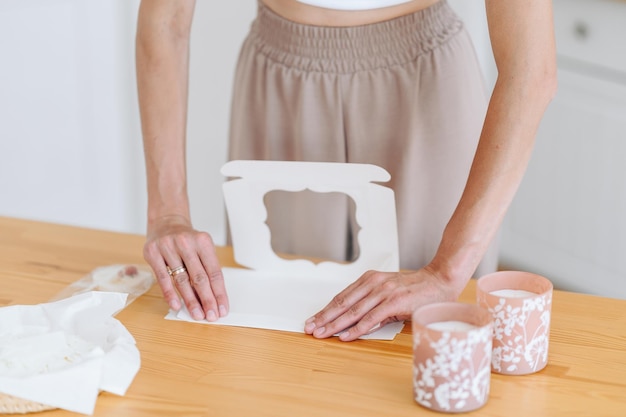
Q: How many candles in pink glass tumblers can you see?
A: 2